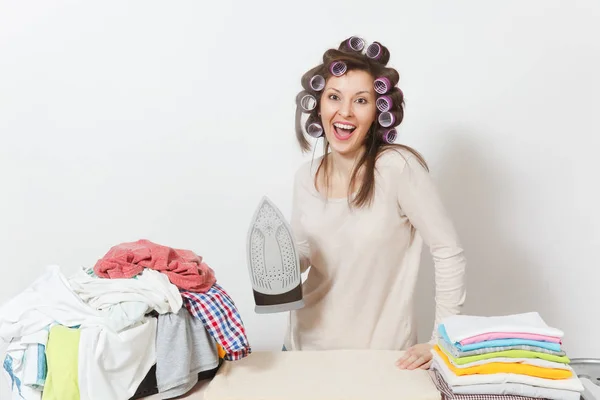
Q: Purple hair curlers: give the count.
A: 10